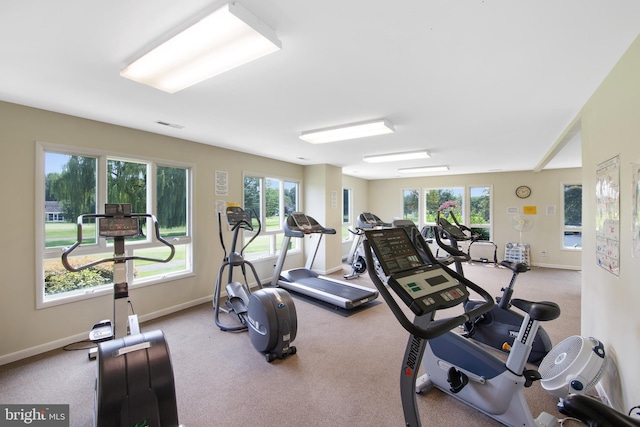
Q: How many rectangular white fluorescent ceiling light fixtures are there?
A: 4